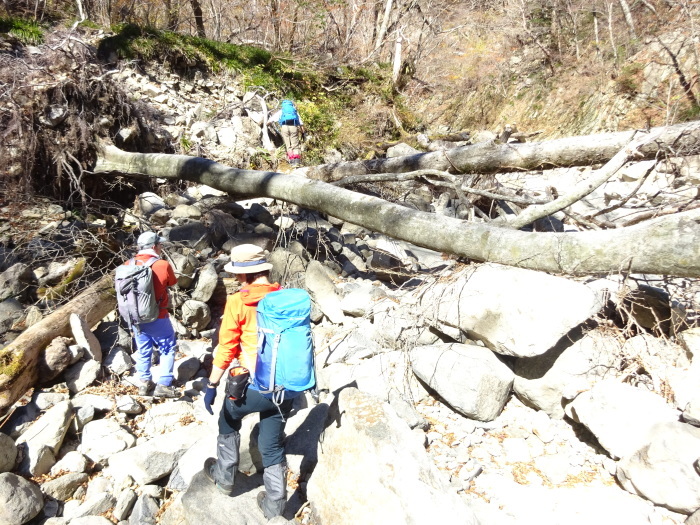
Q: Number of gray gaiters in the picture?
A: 2